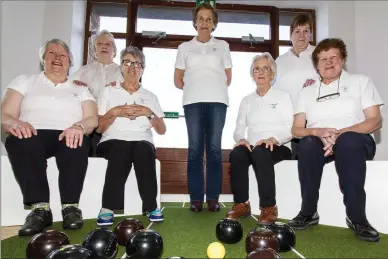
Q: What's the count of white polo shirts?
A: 7